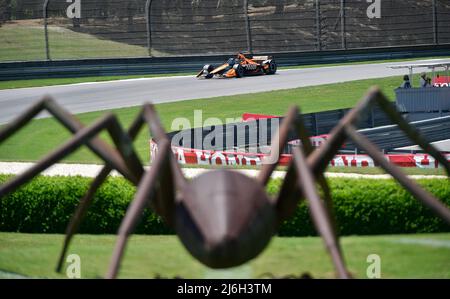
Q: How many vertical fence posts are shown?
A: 6